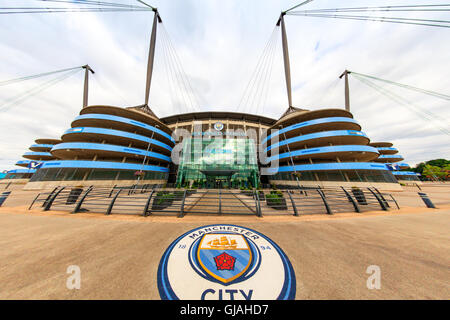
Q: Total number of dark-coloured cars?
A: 0